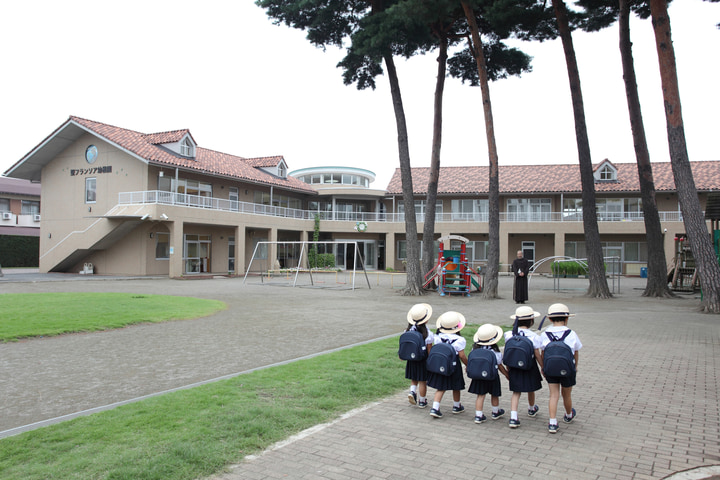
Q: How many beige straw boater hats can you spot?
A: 5